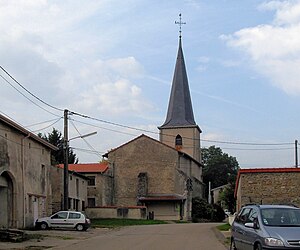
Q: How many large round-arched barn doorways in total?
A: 1